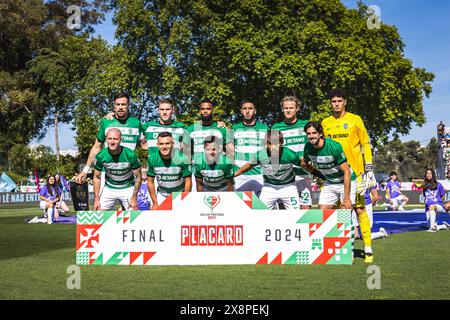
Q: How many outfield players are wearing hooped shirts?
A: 10